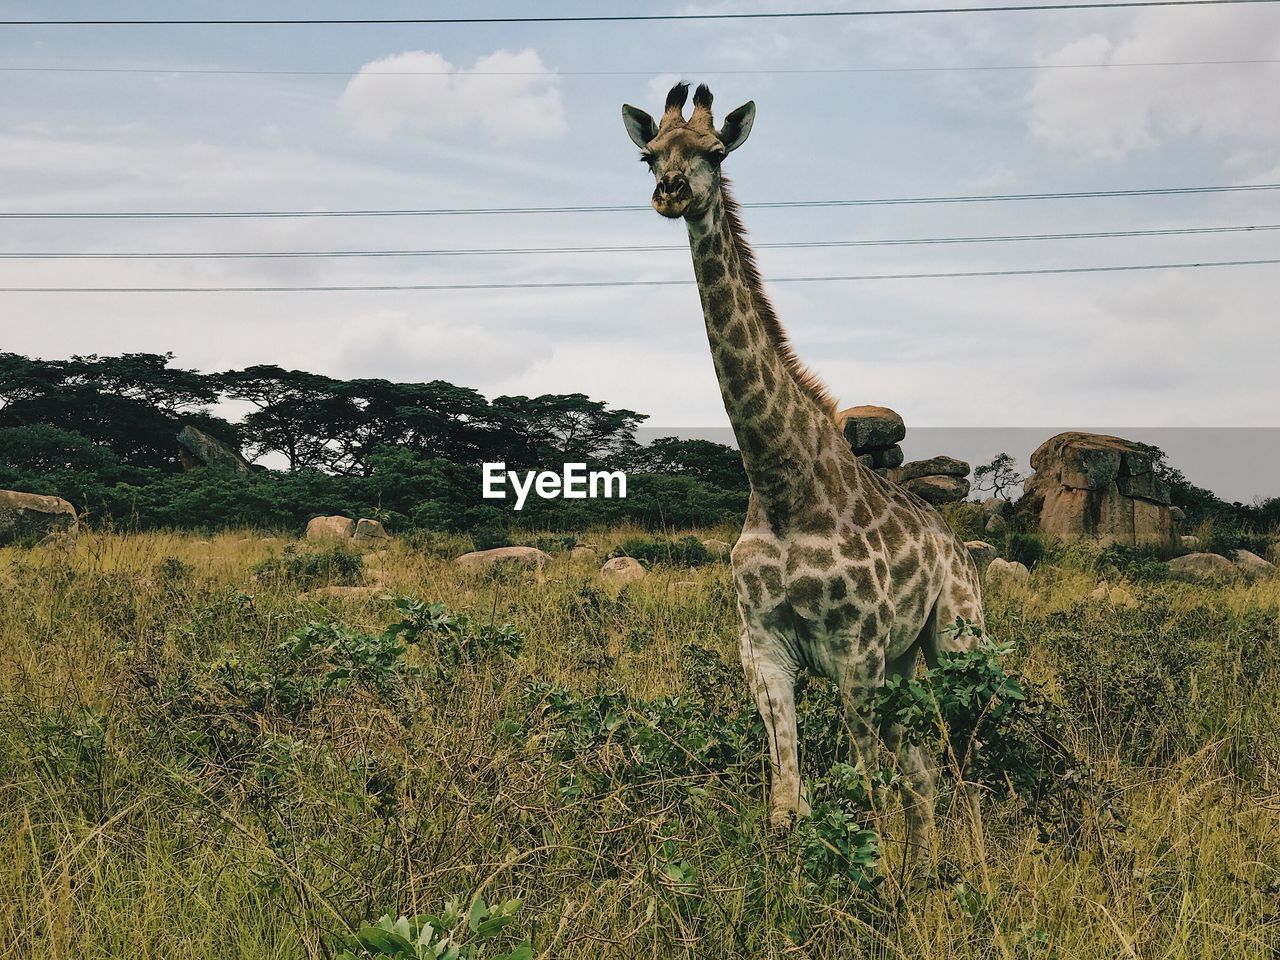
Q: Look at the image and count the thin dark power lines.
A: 5